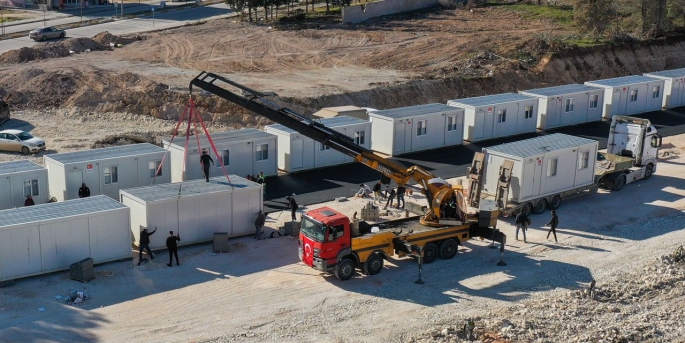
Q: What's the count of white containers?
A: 12